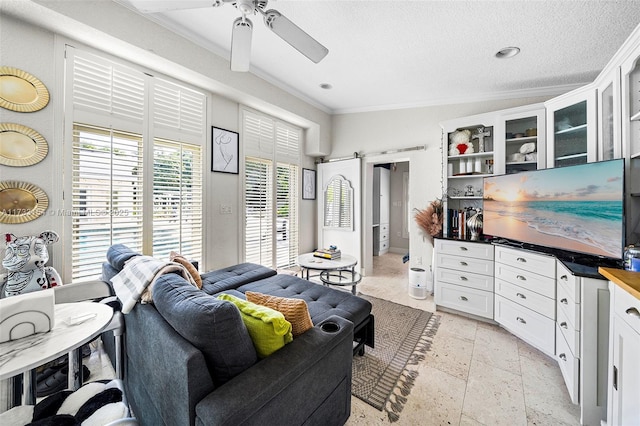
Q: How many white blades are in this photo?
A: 3